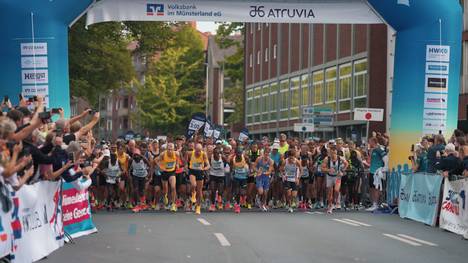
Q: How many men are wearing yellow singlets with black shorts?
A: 2